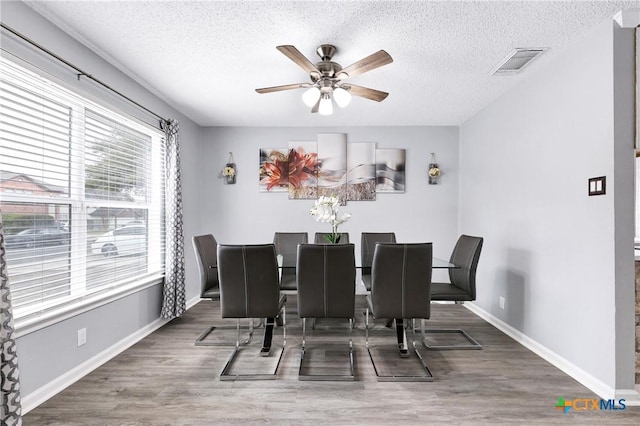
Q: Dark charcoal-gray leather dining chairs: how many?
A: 8